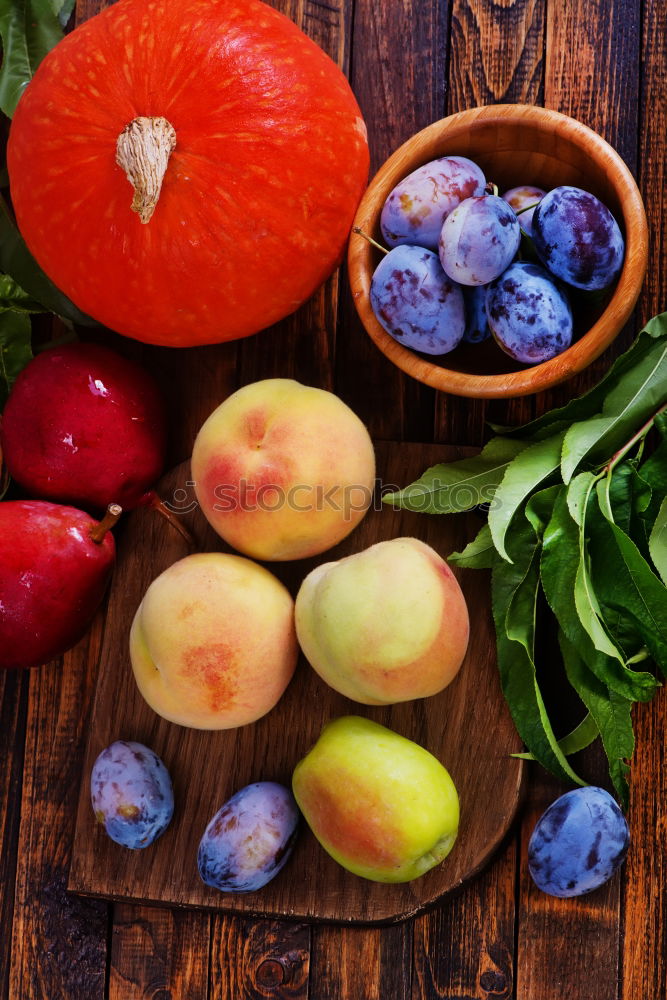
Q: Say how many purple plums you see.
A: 10